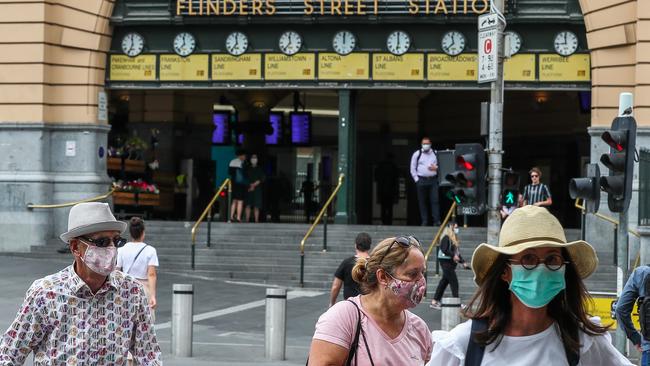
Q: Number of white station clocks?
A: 9